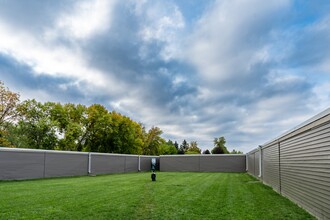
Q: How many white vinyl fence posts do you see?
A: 4